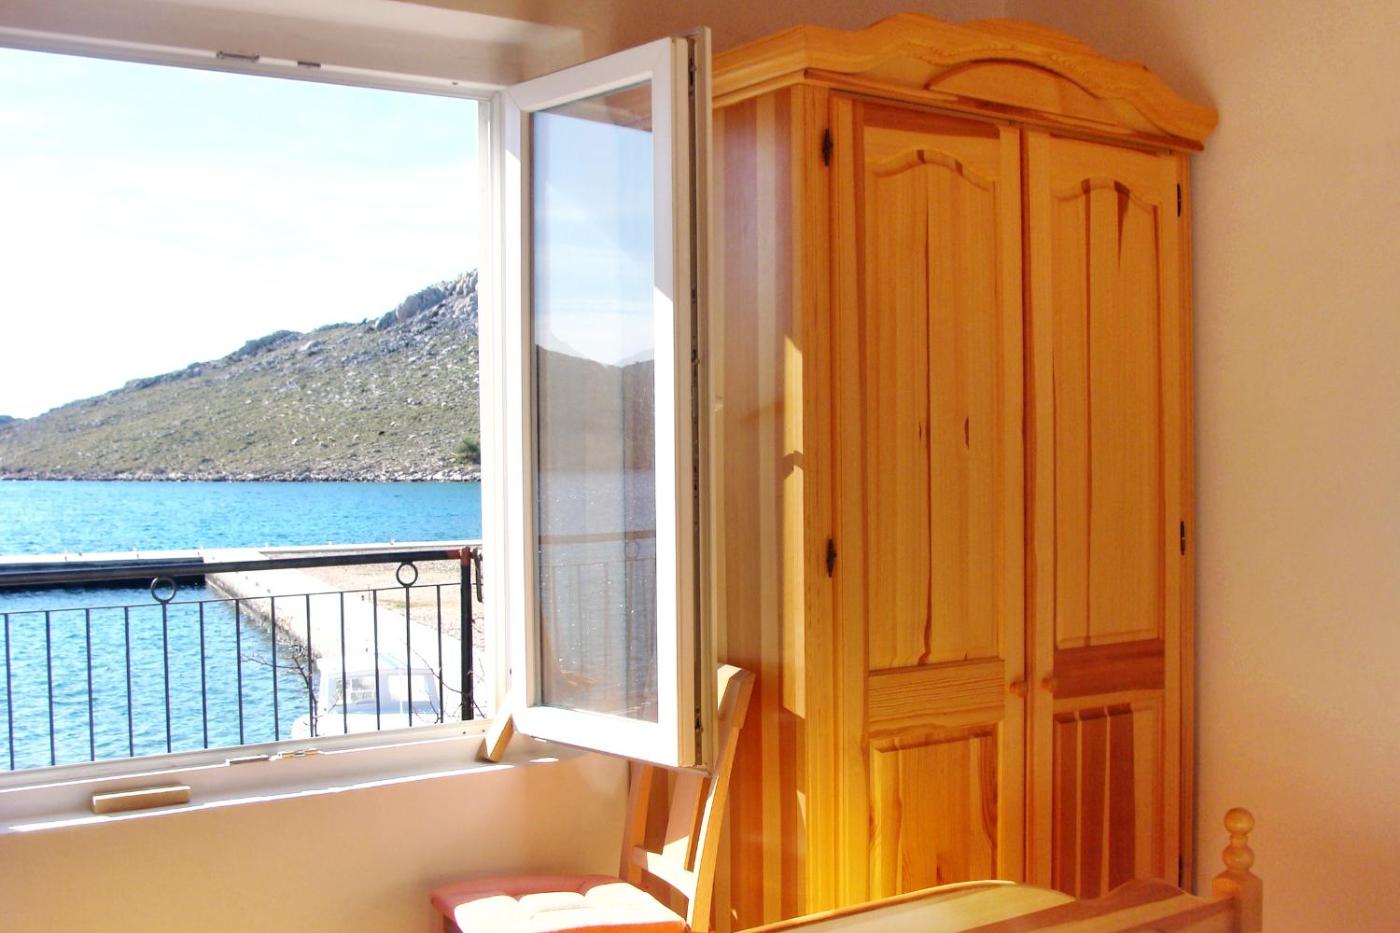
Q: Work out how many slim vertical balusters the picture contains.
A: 13